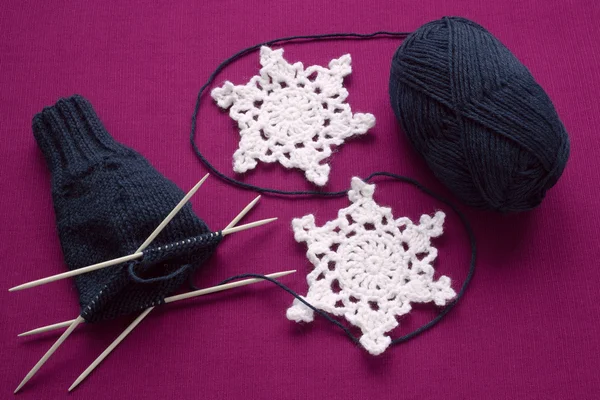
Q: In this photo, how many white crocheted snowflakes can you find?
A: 2